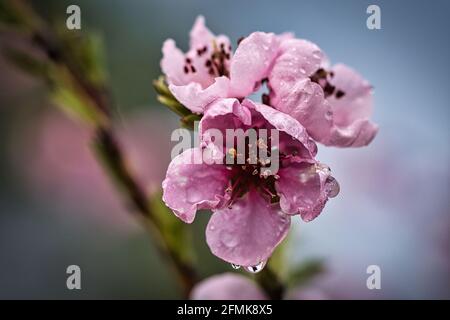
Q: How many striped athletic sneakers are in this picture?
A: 0